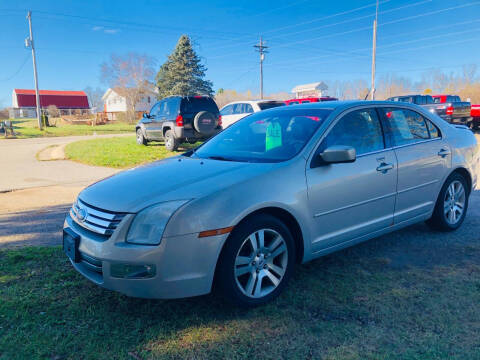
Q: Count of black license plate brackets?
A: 1